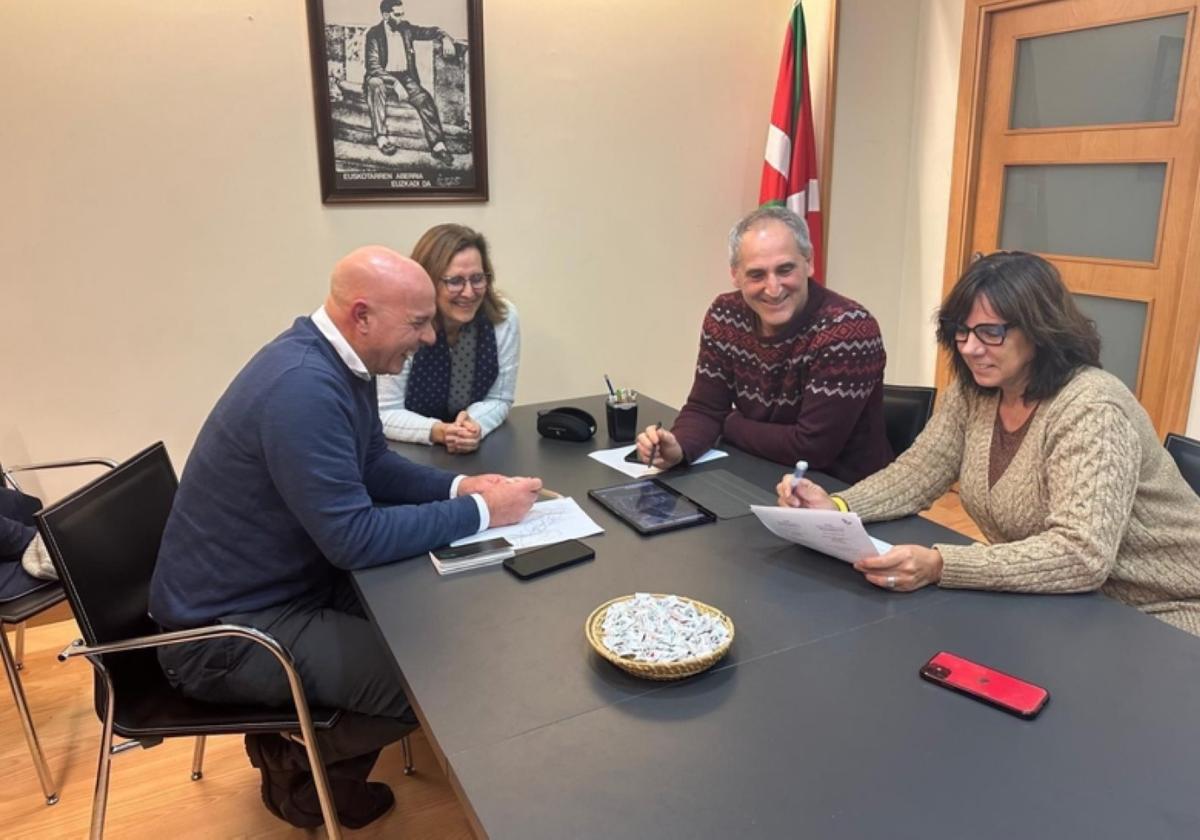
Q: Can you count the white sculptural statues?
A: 0